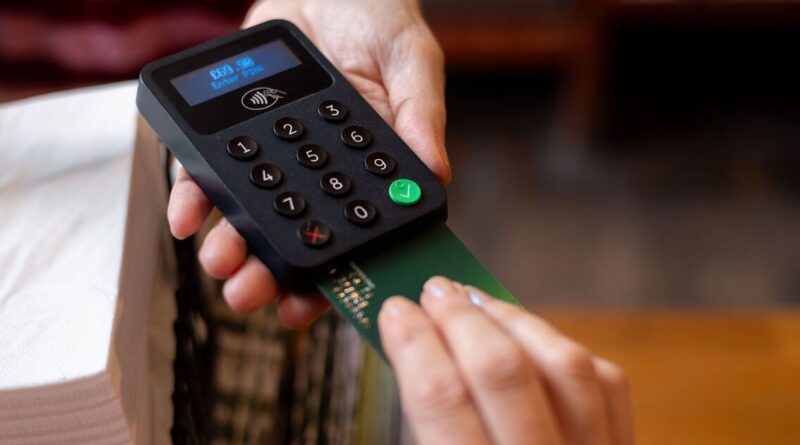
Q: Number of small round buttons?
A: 12